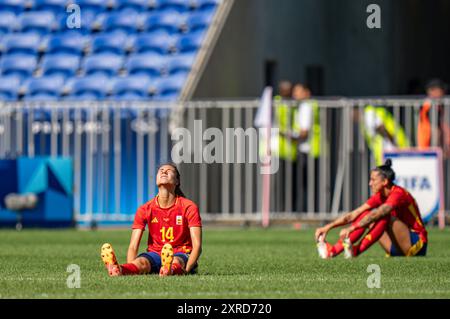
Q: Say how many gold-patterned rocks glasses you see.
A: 0